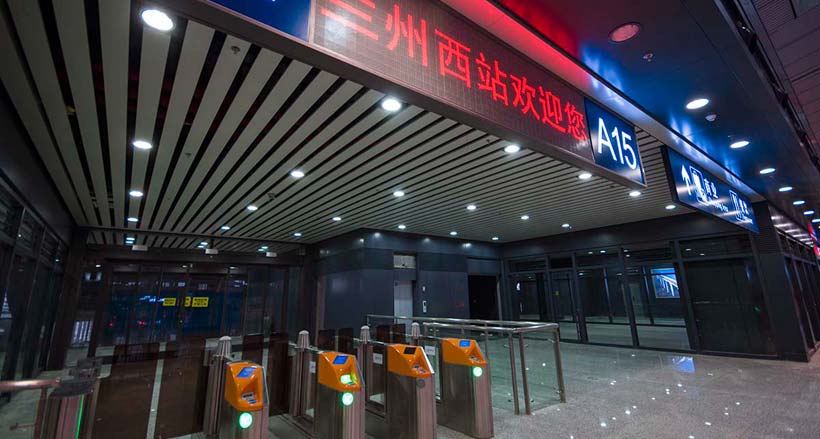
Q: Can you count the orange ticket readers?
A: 4